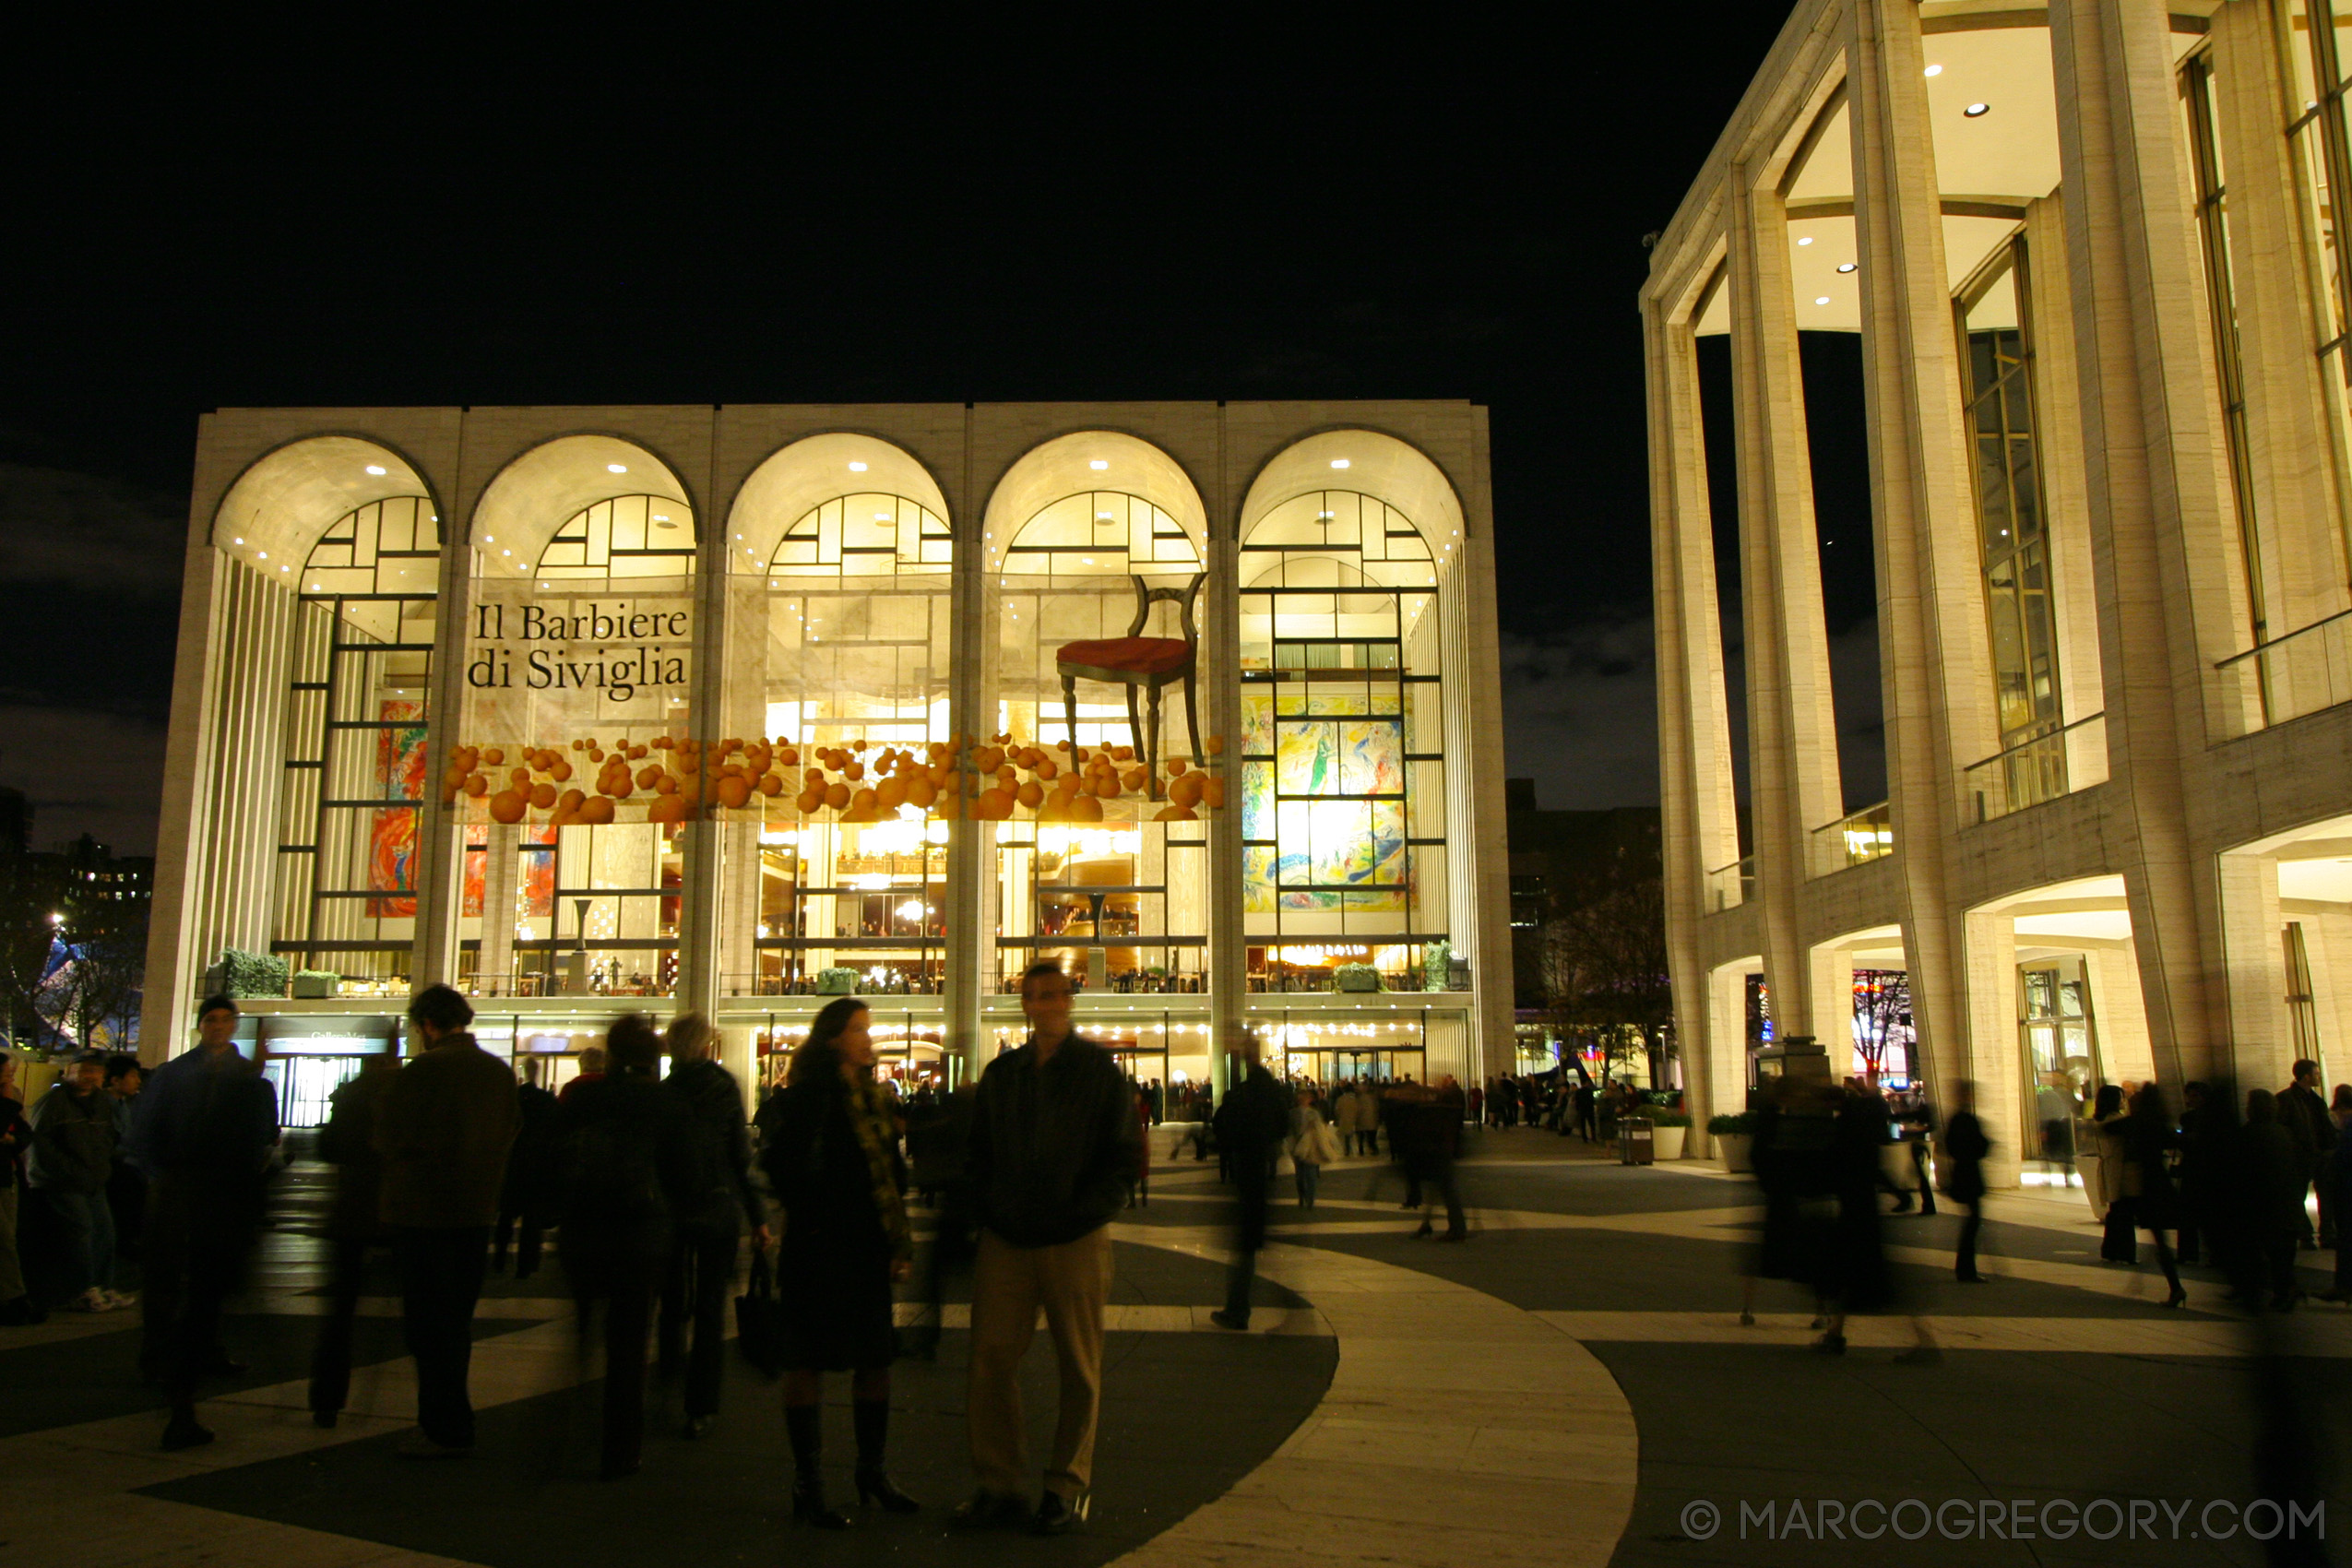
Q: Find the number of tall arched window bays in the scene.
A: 5